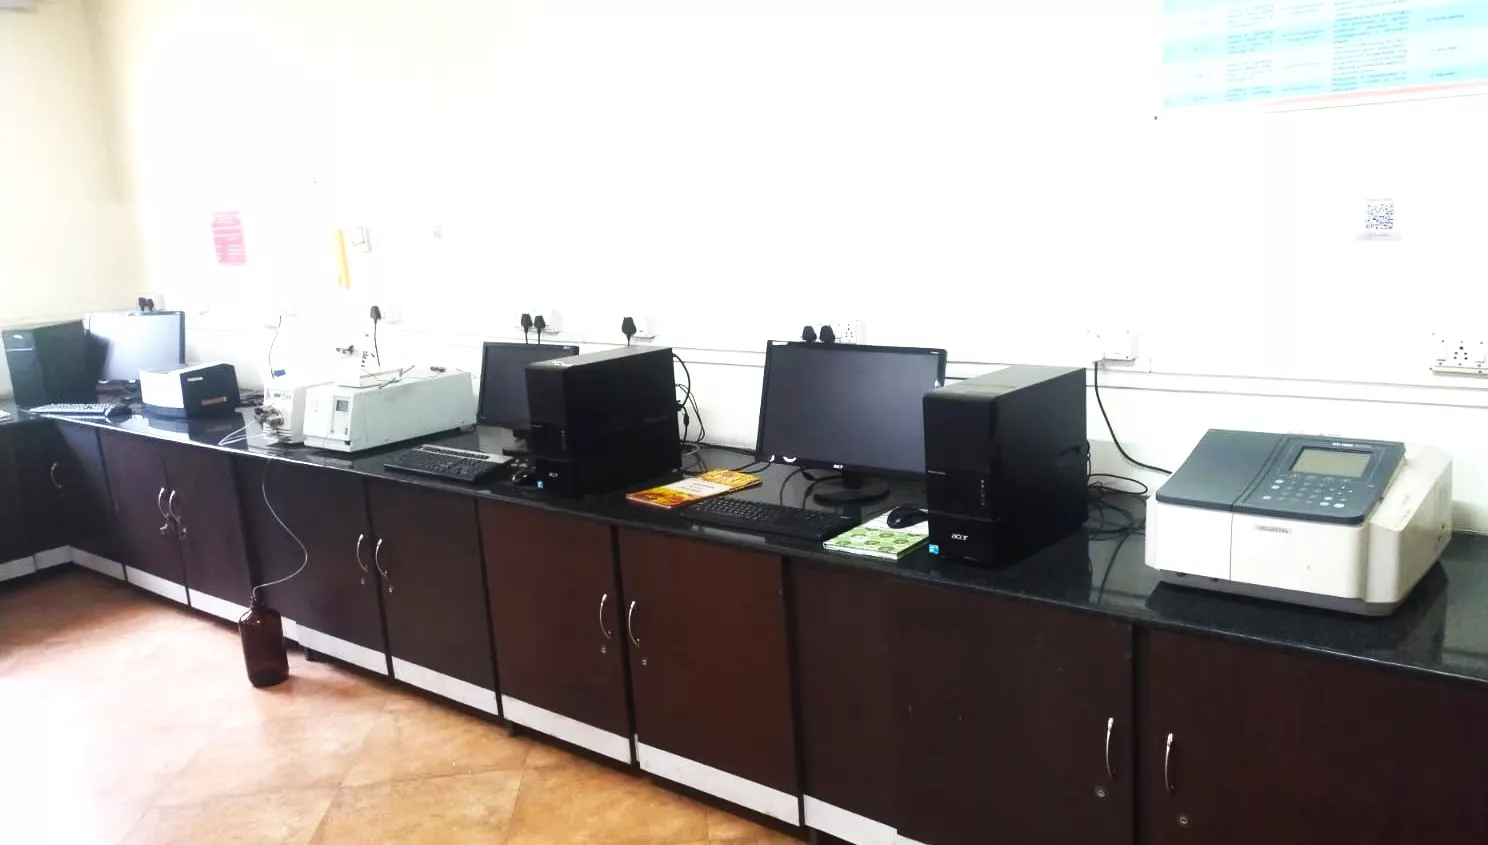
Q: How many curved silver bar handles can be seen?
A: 9